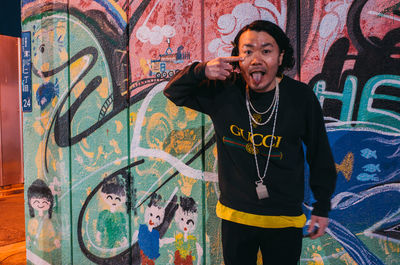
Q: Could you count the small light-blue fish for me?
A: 3